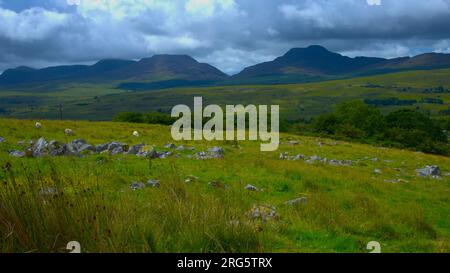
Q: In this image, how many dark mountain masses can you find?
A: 2